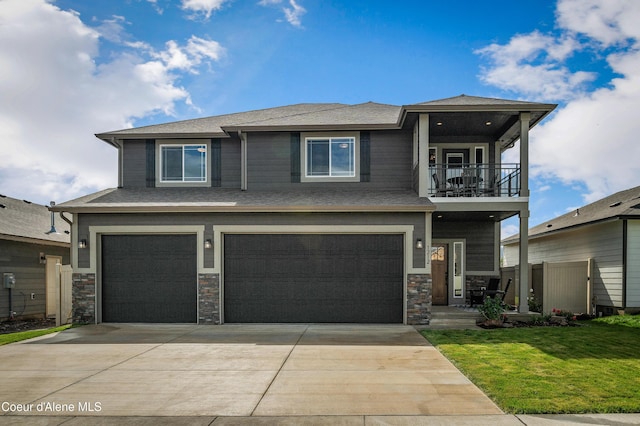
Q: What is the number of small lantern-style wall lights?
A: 3